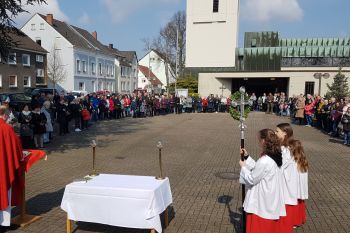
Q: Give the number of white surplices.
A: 3